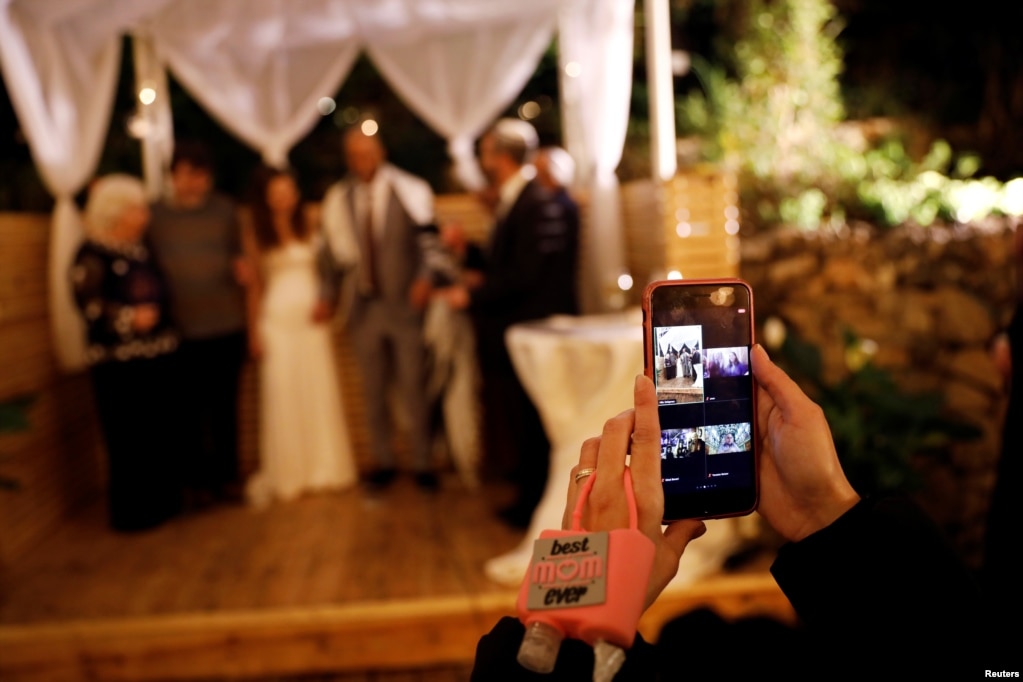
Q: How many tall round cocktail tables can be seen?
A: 1